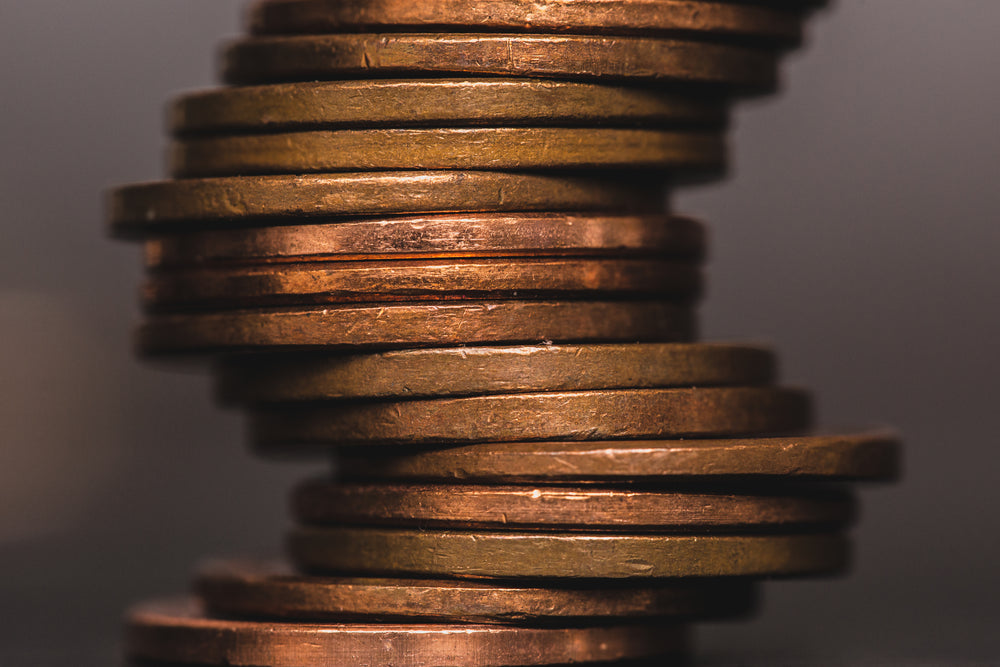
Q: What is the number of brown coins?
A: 15